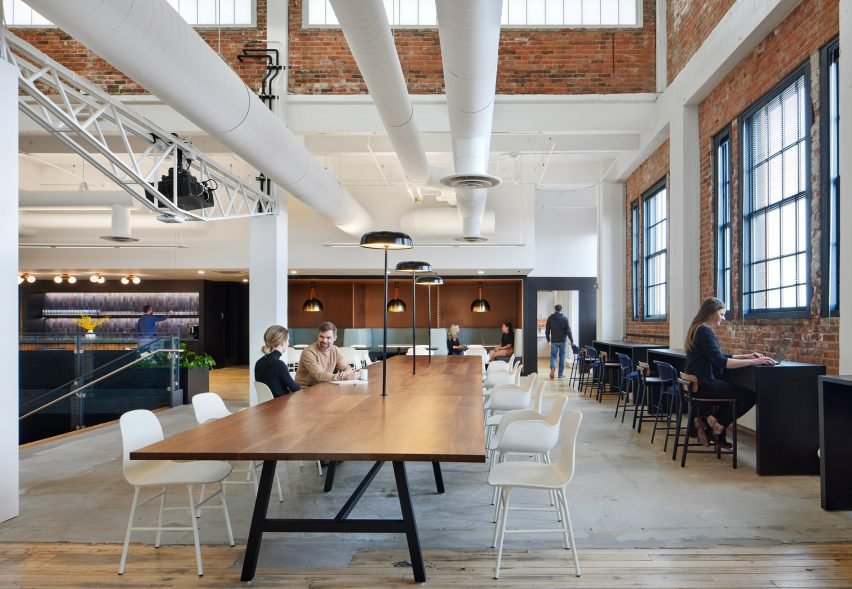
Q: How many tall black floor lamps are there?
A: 3